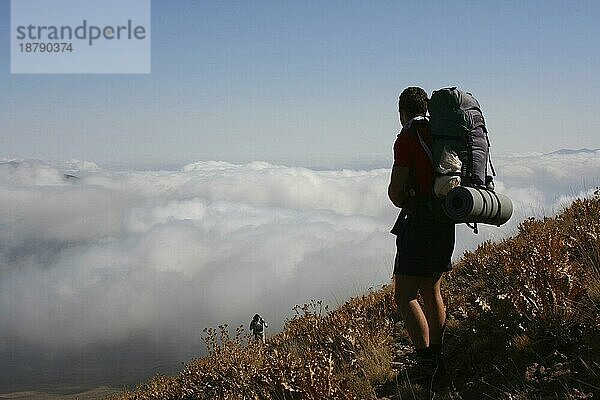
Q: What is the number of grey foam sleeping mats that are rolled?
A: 1